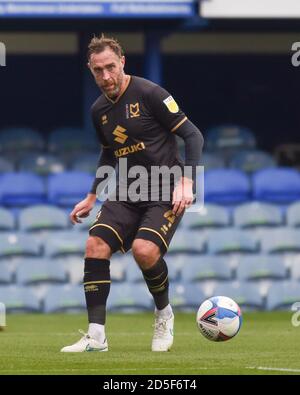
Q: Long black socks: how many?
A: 2